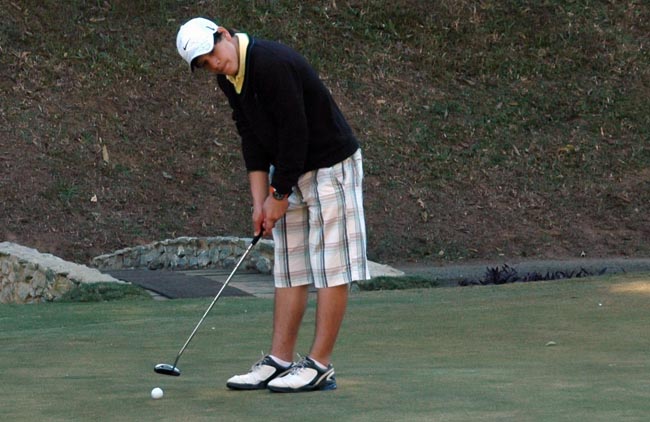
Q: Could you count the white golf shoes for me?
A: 2